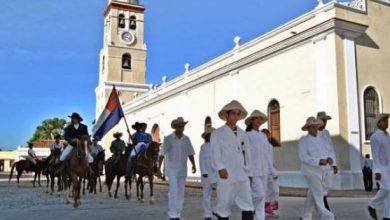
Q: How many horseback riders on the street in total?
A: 6